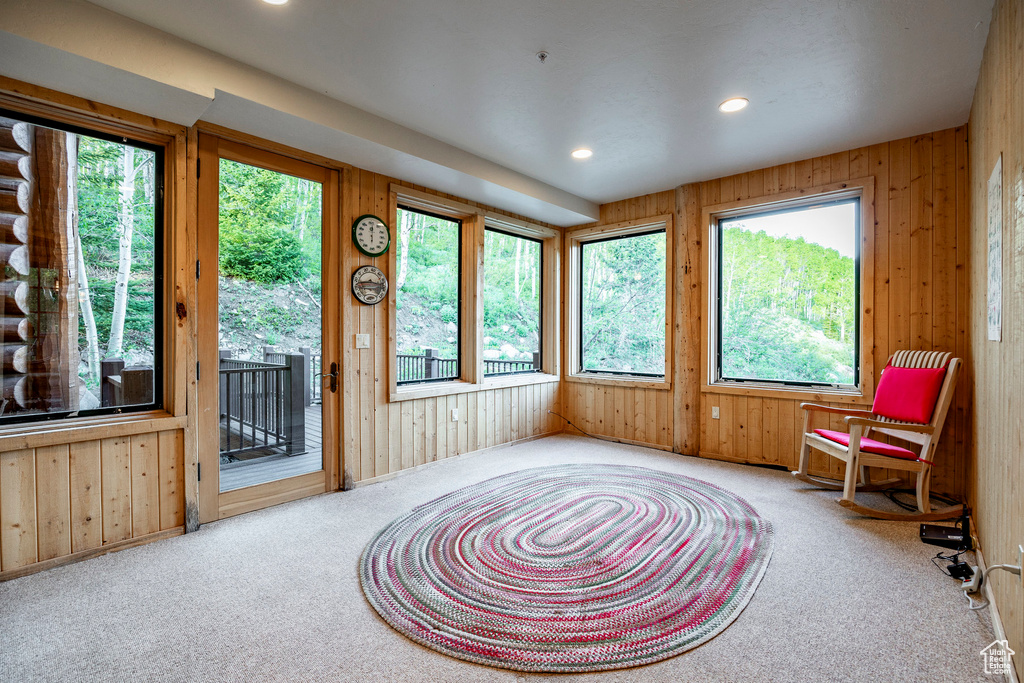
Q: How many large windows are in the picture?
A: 5